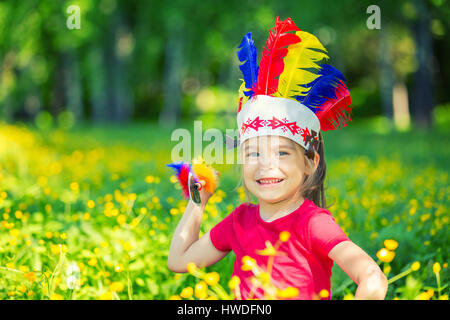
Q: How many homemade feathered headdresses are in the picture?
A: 1